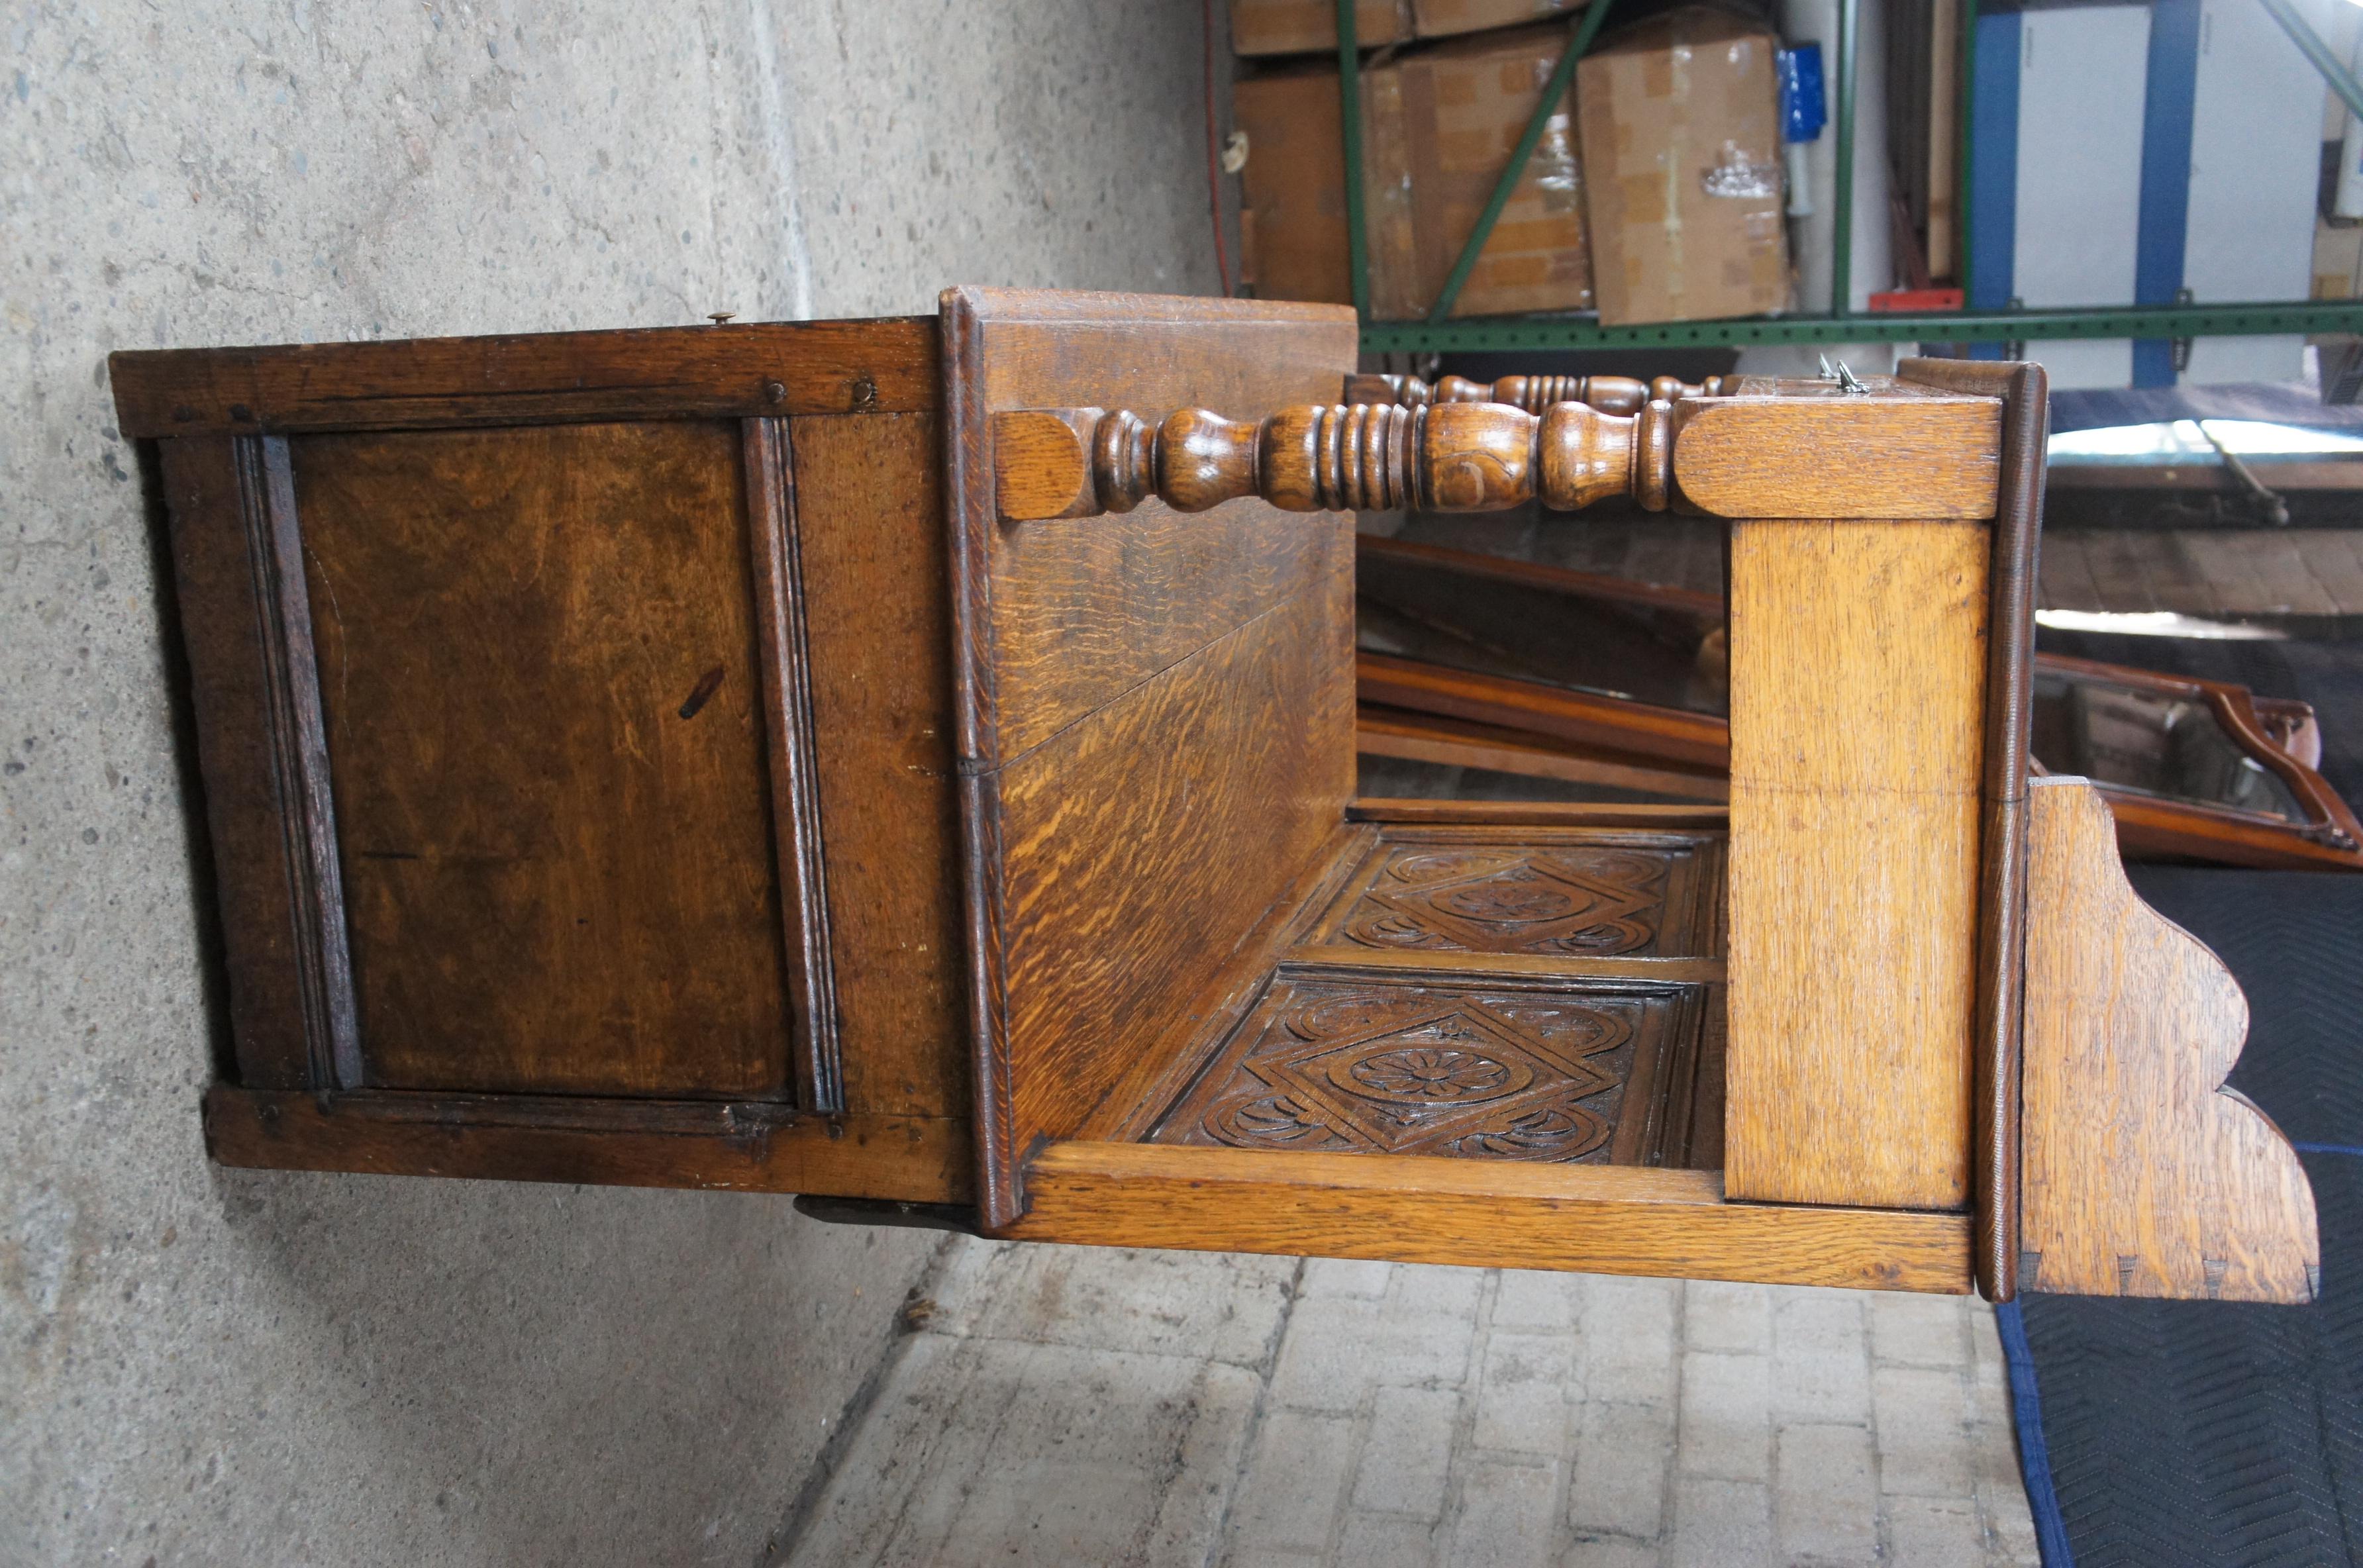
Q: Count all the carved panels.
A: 2